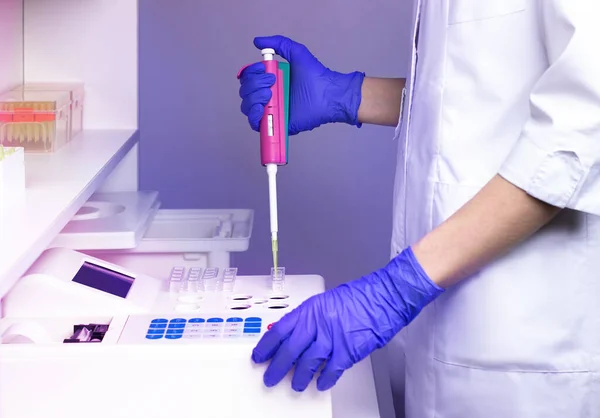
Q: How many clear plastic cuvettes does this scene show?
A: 5